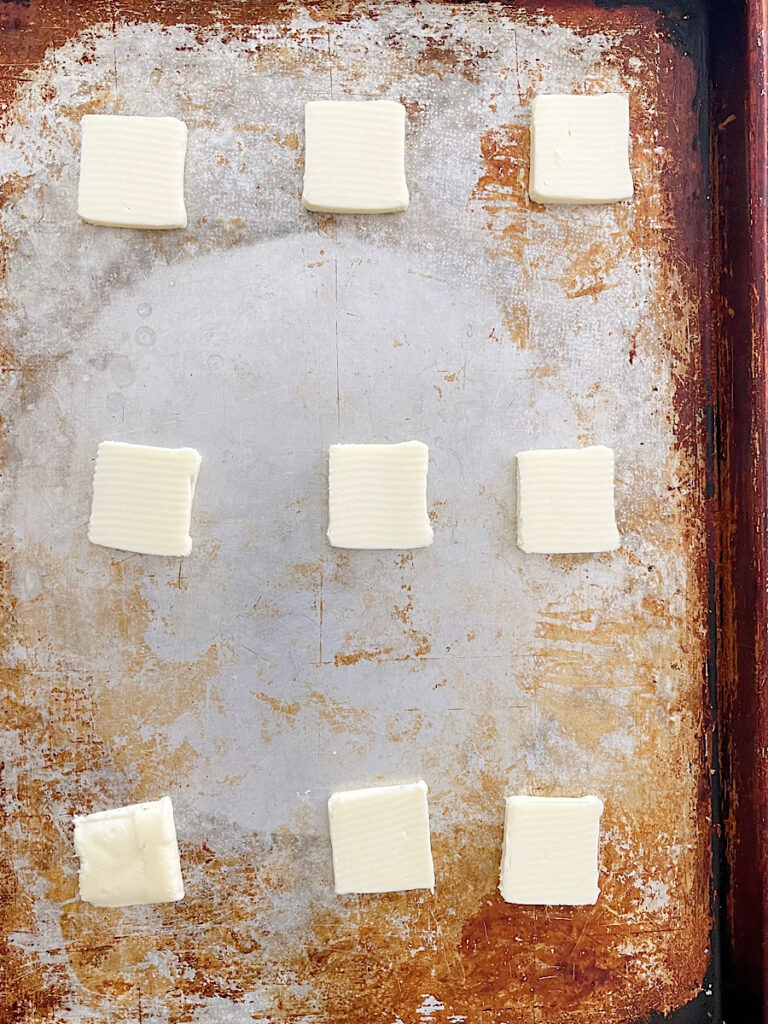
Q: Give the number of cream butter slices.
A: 9